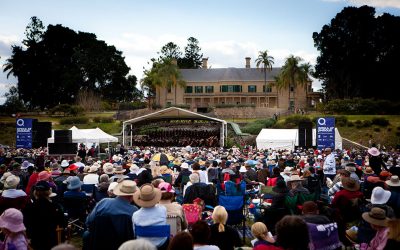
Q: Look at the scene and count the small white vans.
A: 0